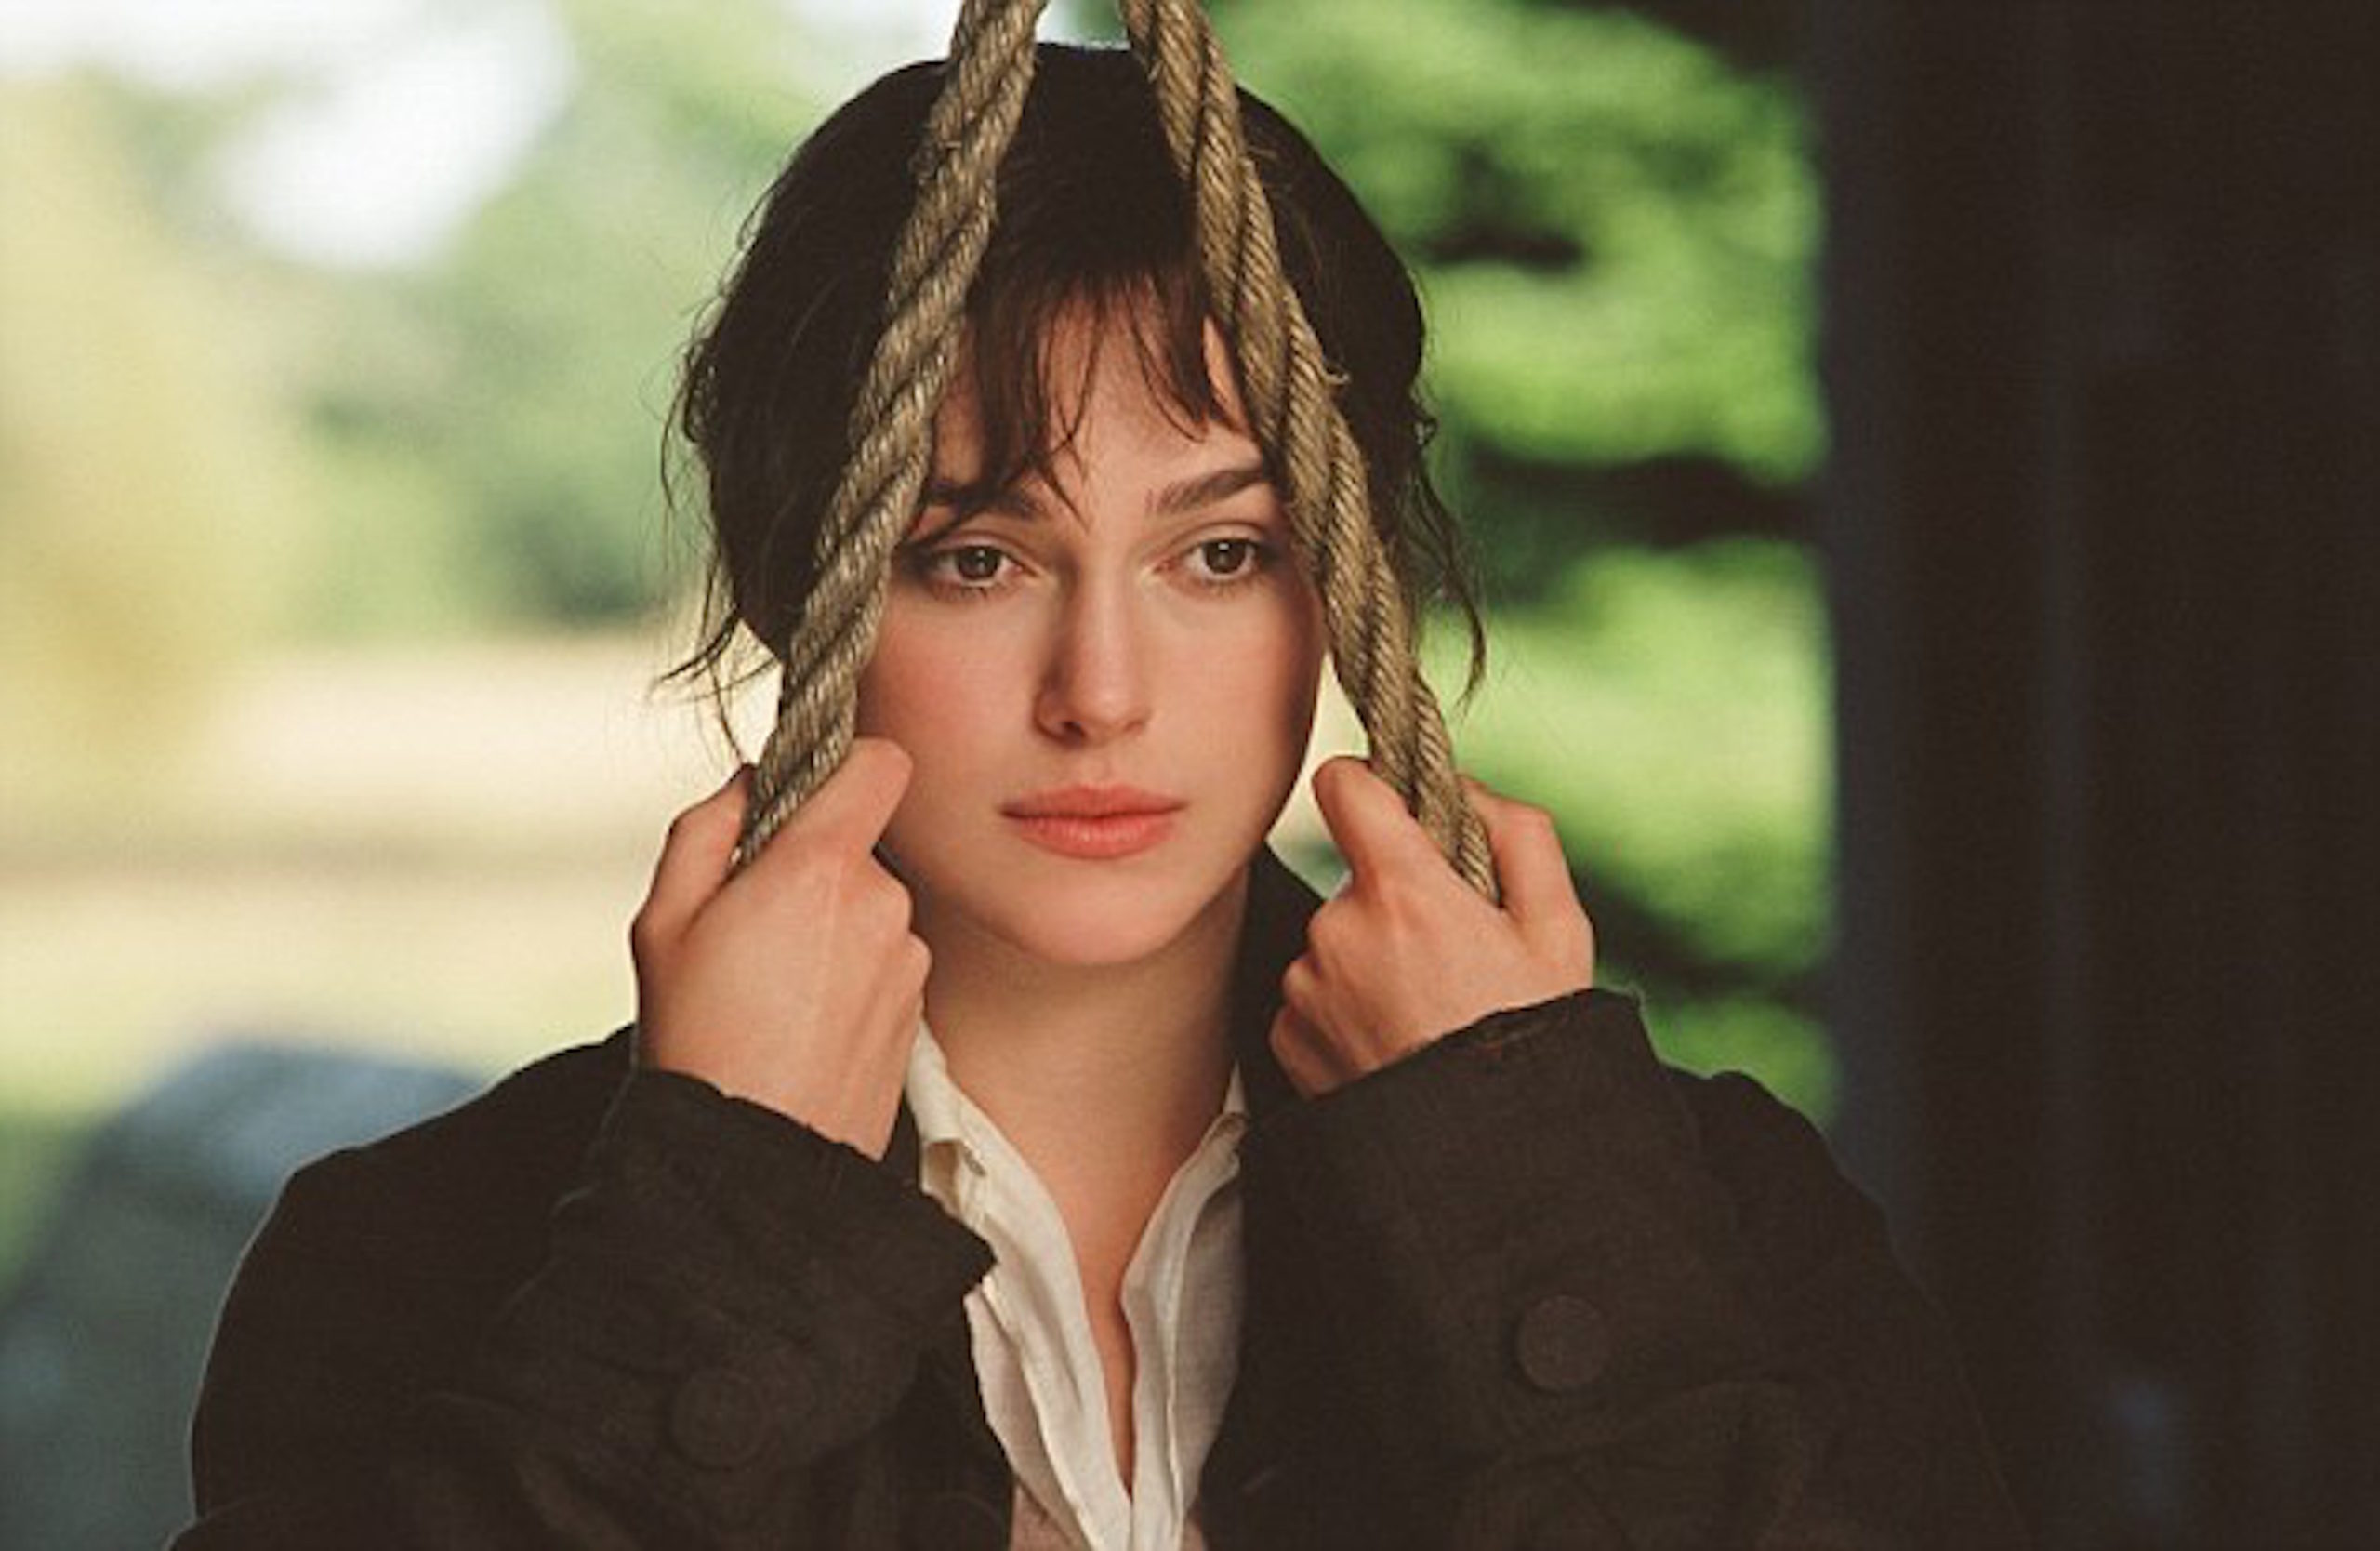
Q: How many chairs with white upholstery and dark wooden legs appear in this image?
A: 0